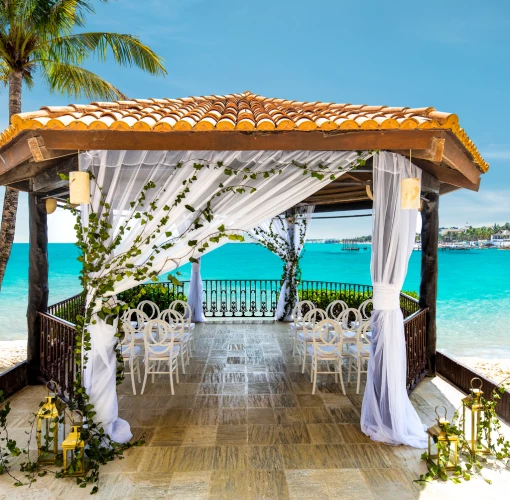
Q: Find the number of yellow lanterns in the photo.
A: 4